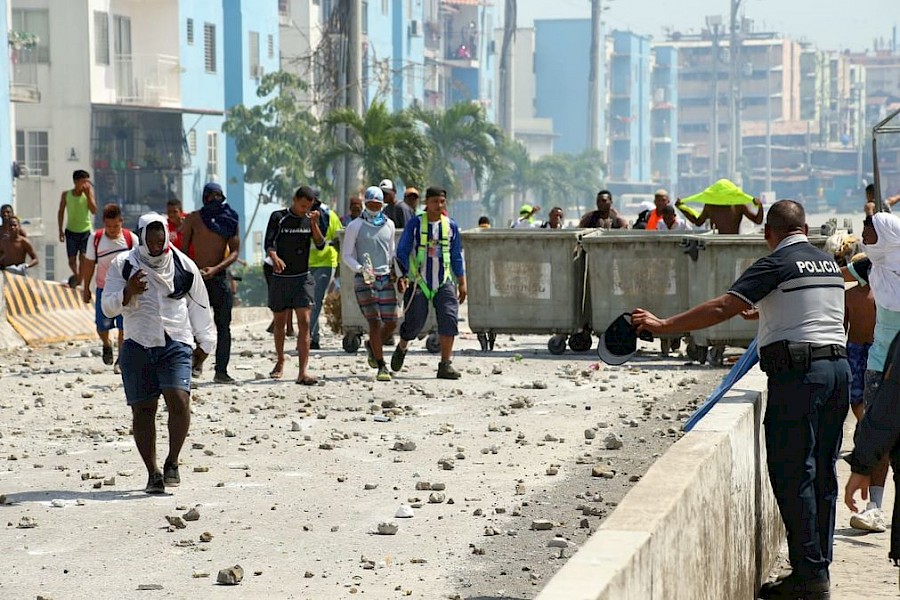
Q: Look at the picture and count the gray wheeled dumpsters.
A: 4